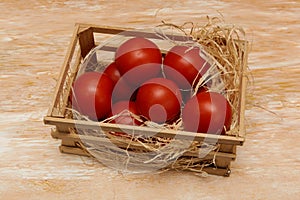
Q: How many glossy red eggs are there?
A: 7